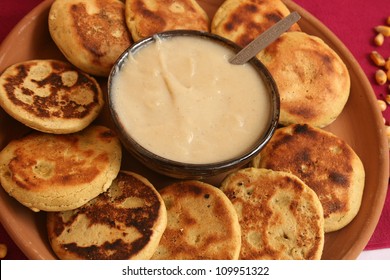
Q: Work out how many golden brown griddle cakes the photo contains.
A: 10